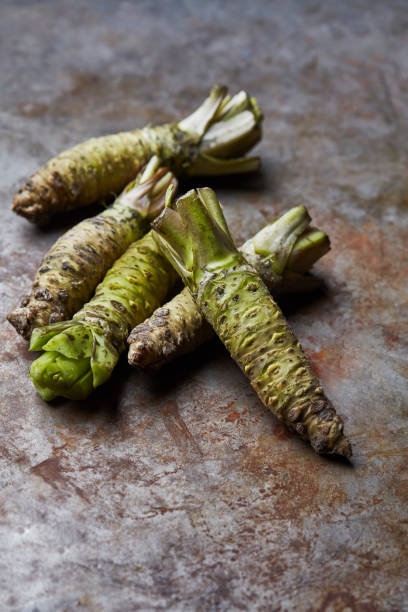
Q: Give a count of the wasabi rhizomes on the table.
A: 5